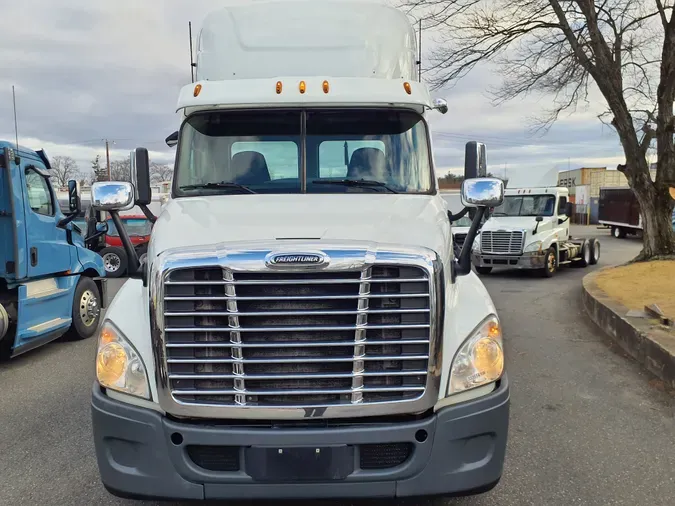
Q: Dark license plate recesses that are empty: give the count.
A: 1